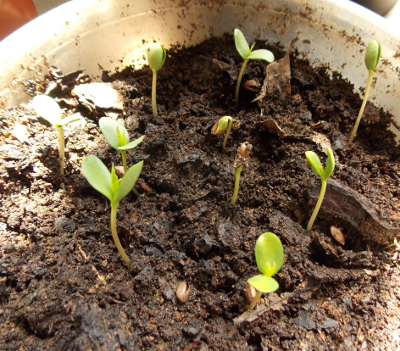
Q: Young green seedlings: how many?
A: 10